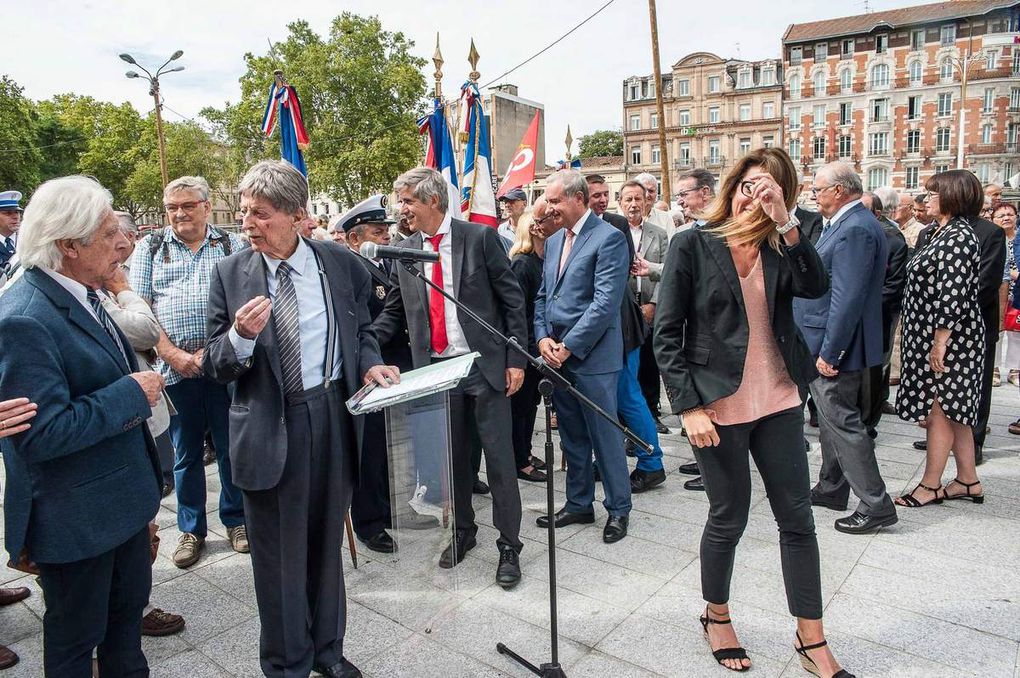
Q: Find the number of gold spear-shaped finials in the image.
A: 3